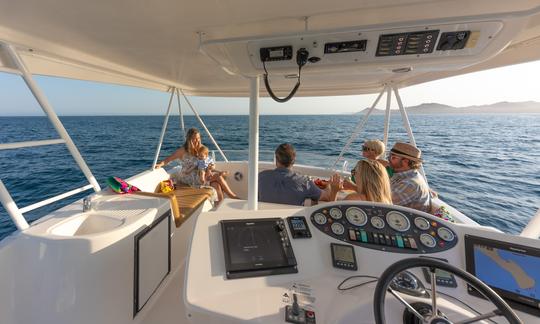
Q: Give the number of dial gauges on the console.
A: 9